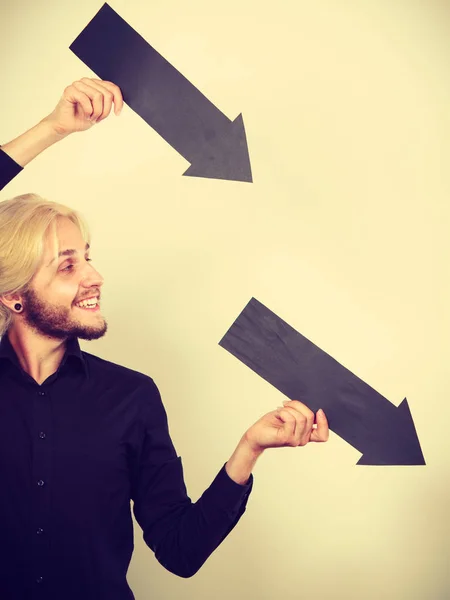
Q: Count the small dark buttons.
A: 5